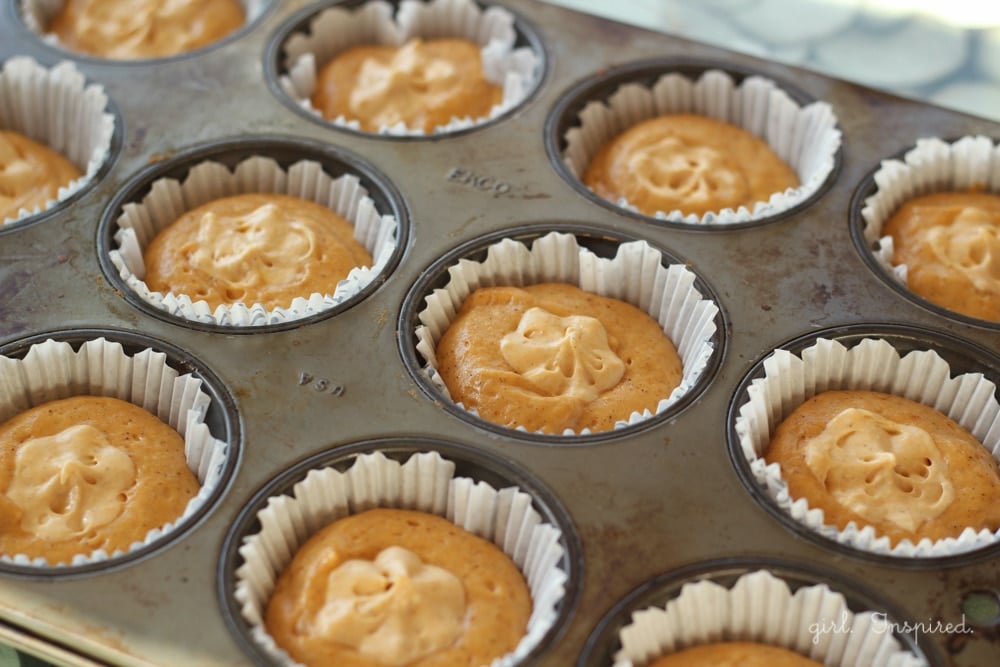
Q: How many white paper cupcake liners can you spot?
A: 11